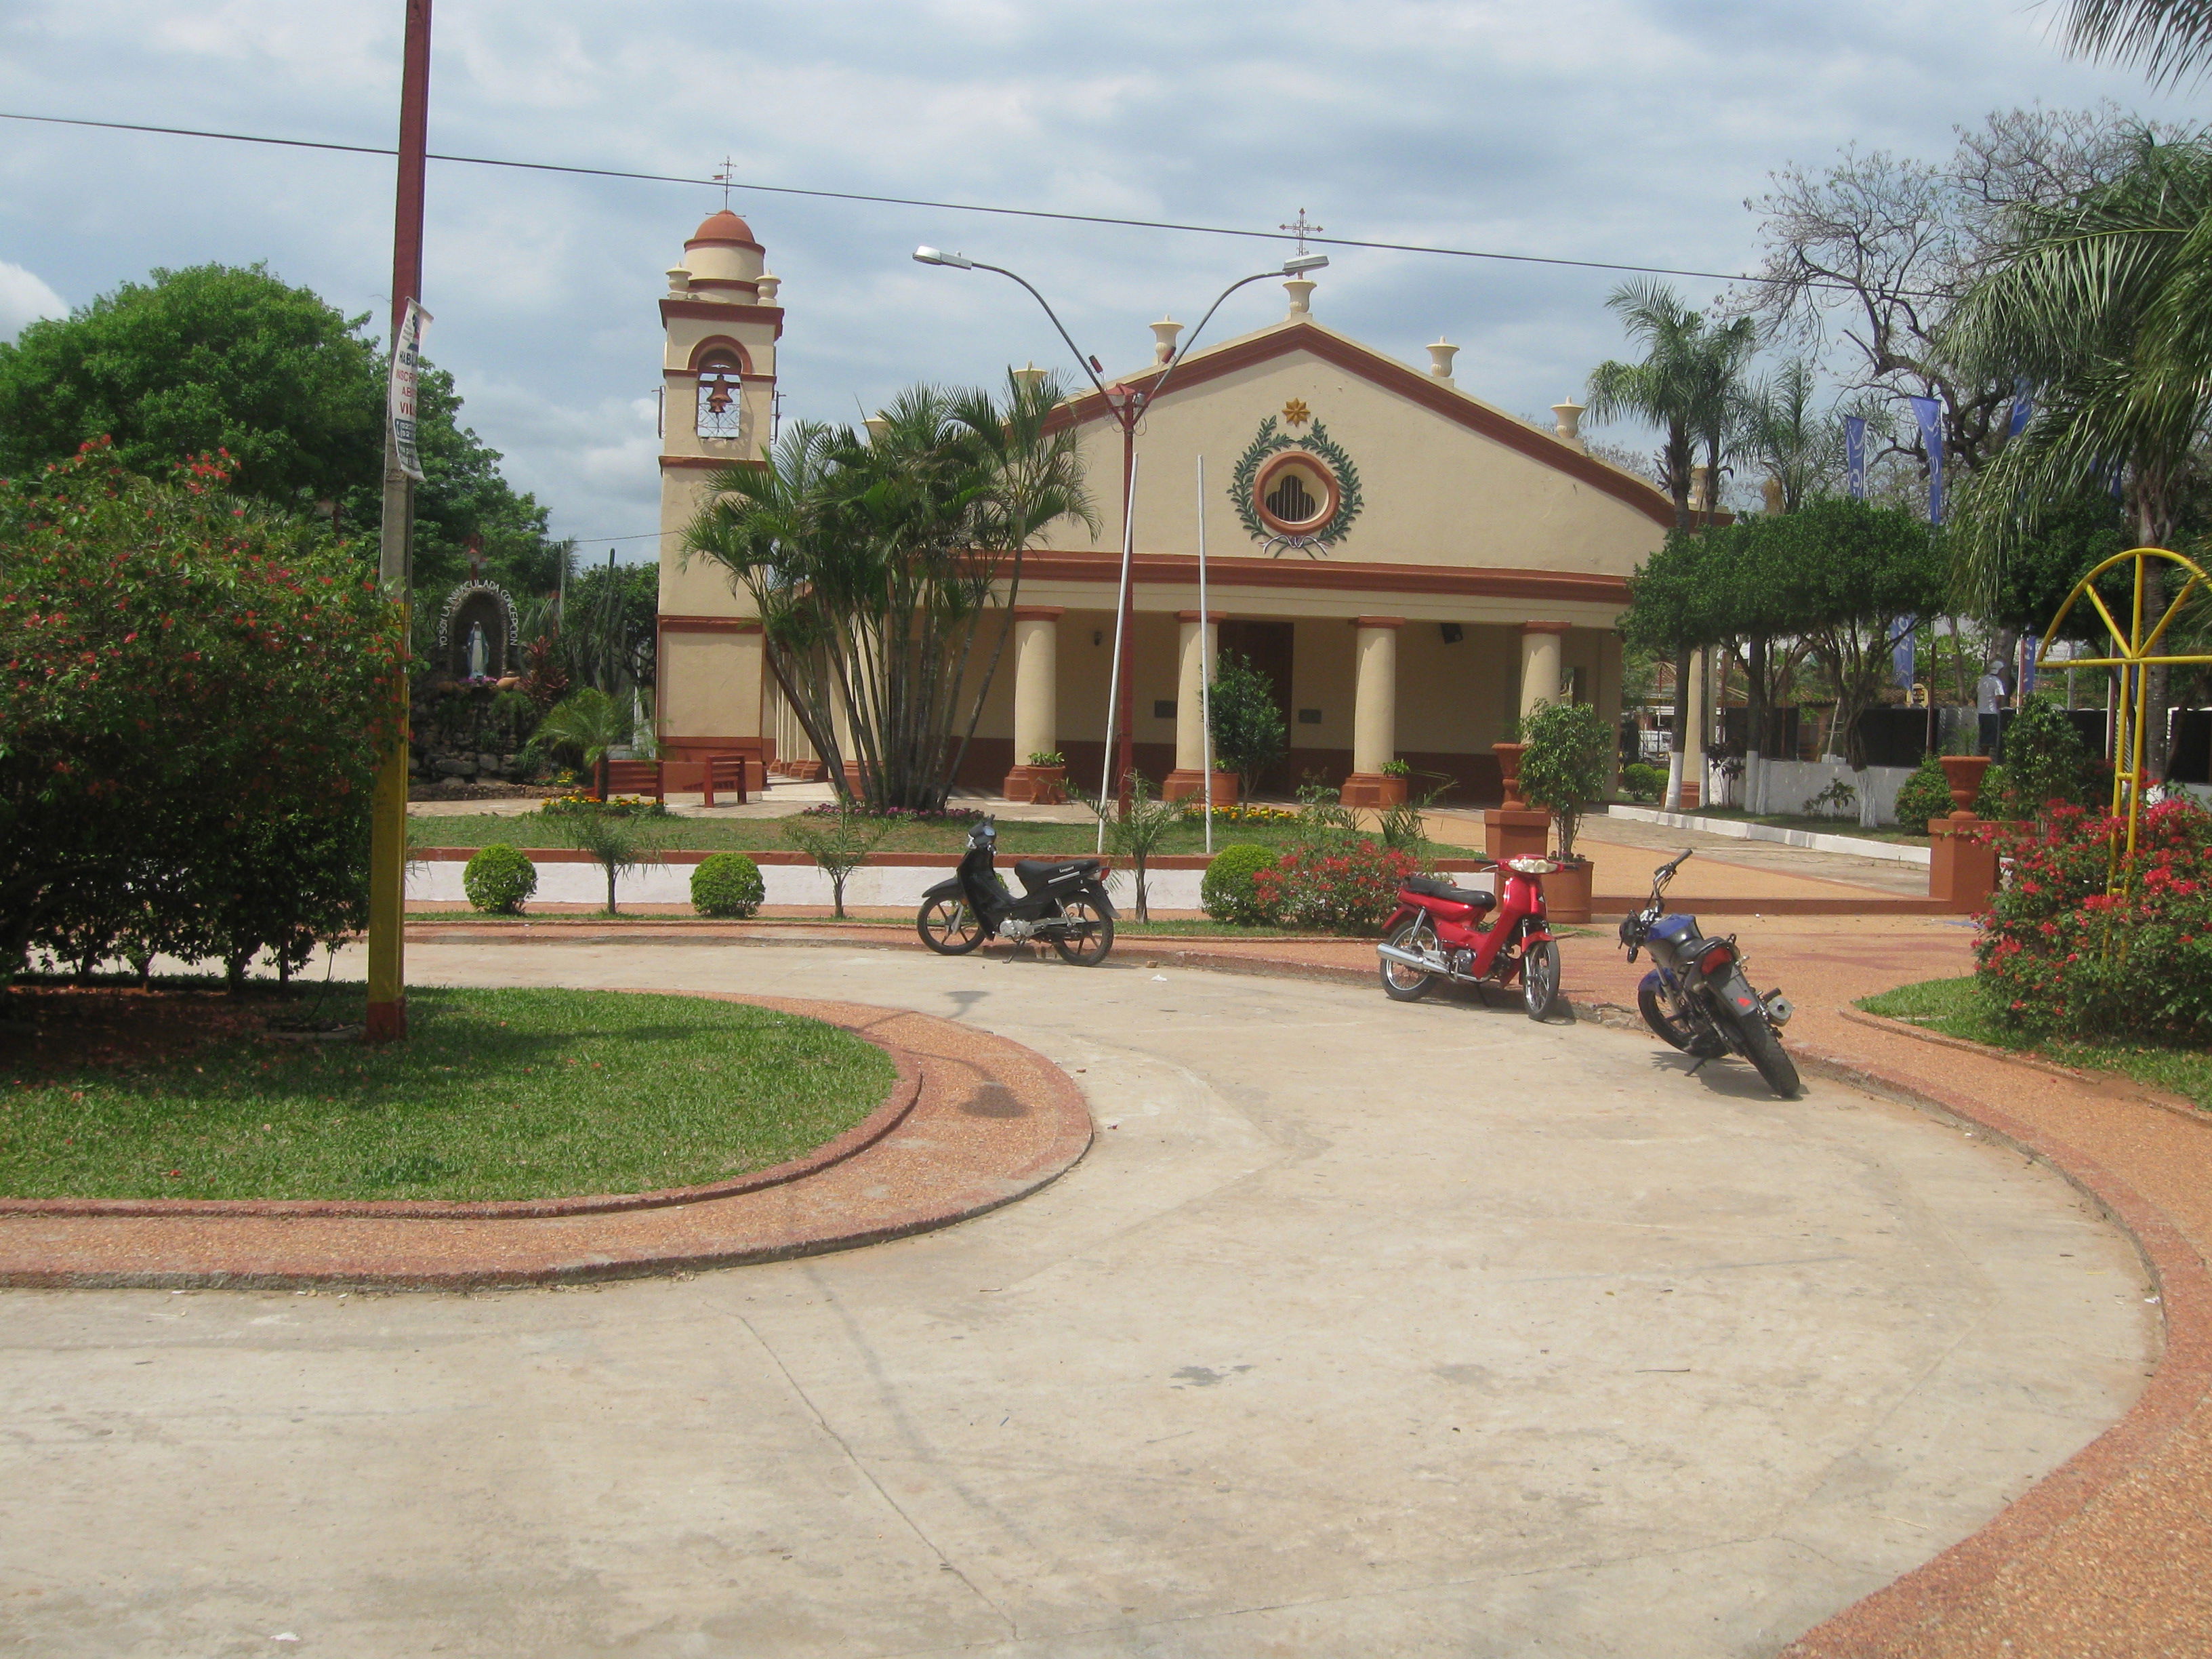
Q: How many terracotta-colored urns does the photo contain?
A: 2